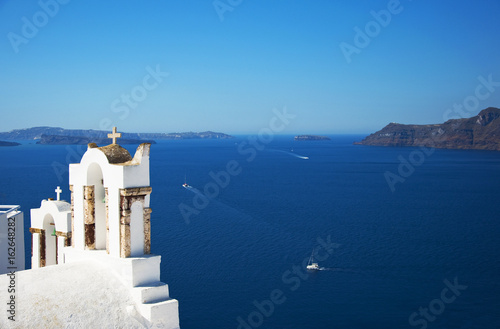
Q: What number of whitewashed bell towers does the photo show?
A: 2